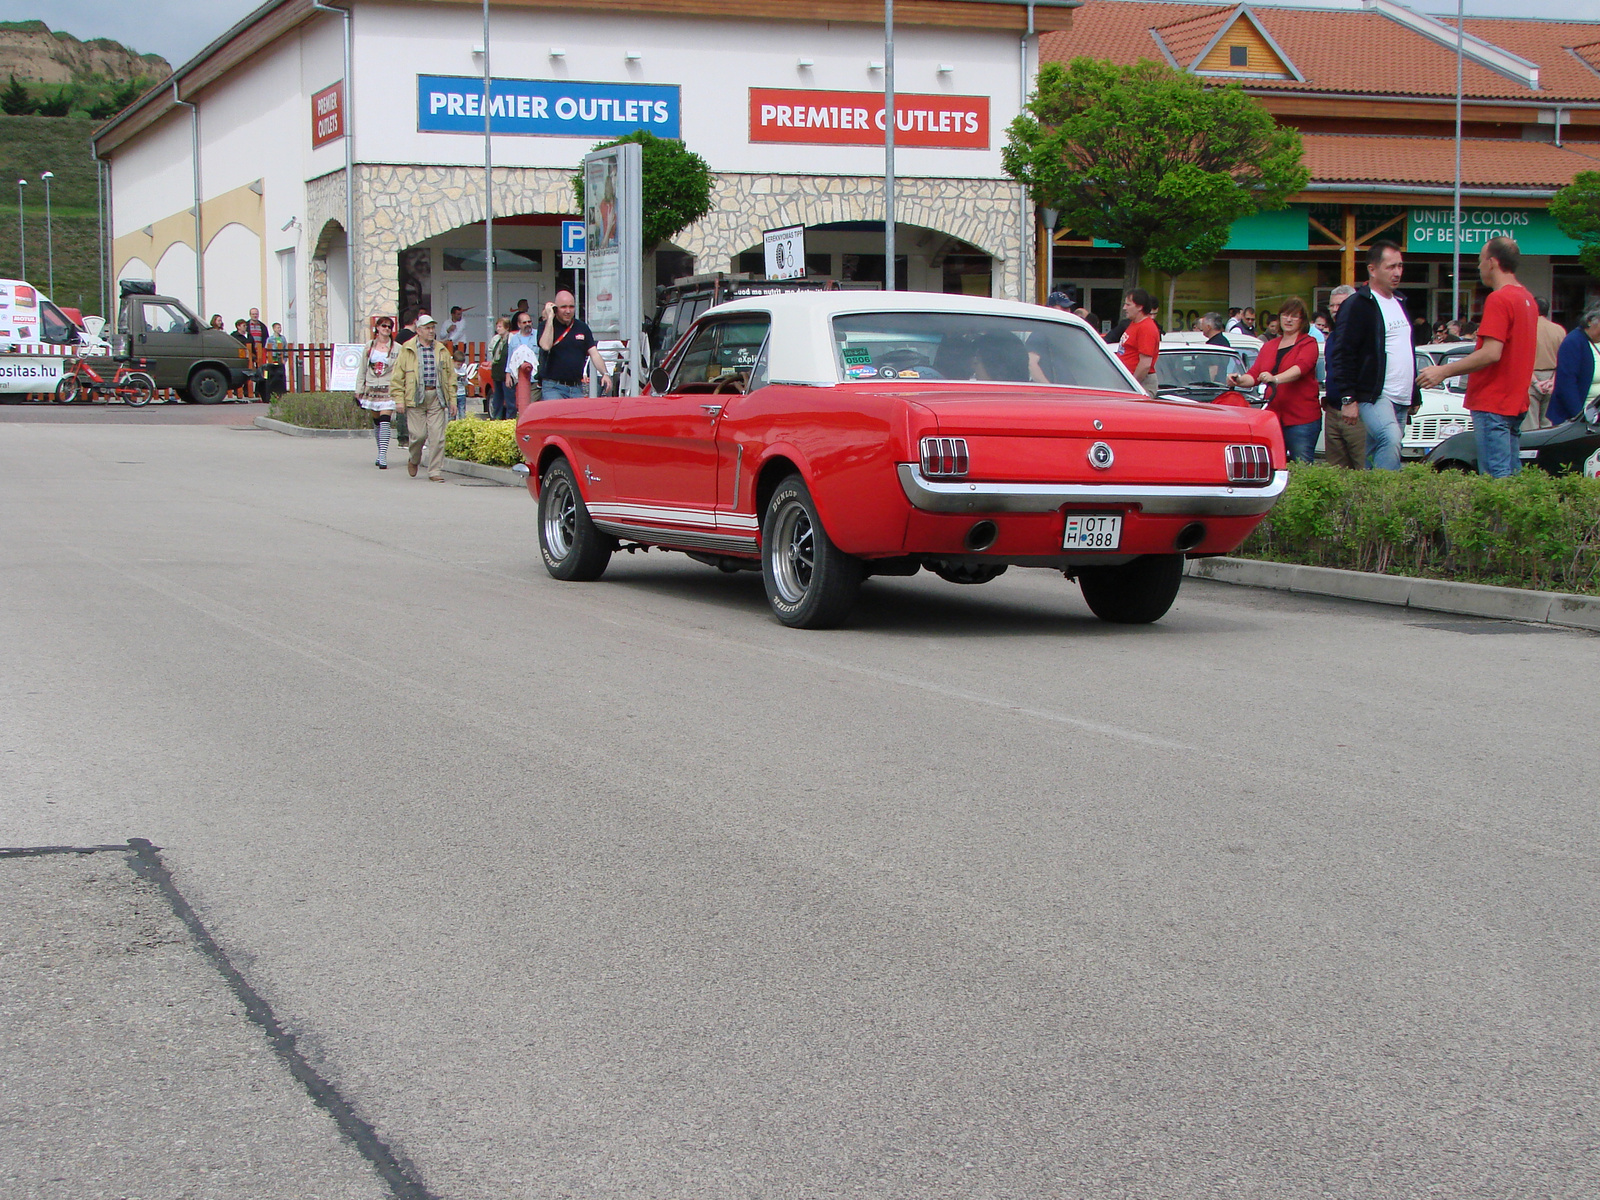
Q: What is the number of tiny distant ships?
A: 0